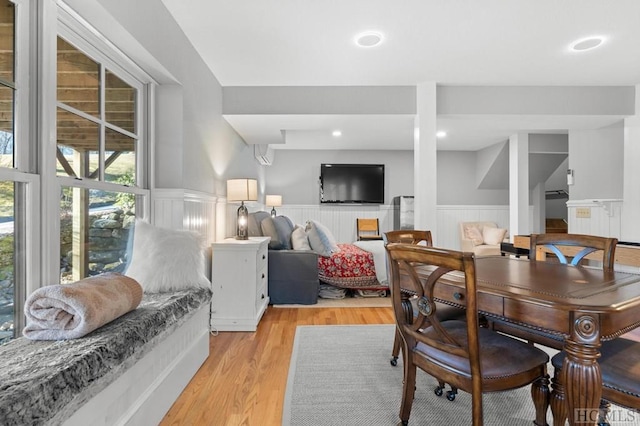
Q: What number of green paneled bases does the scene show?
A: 0